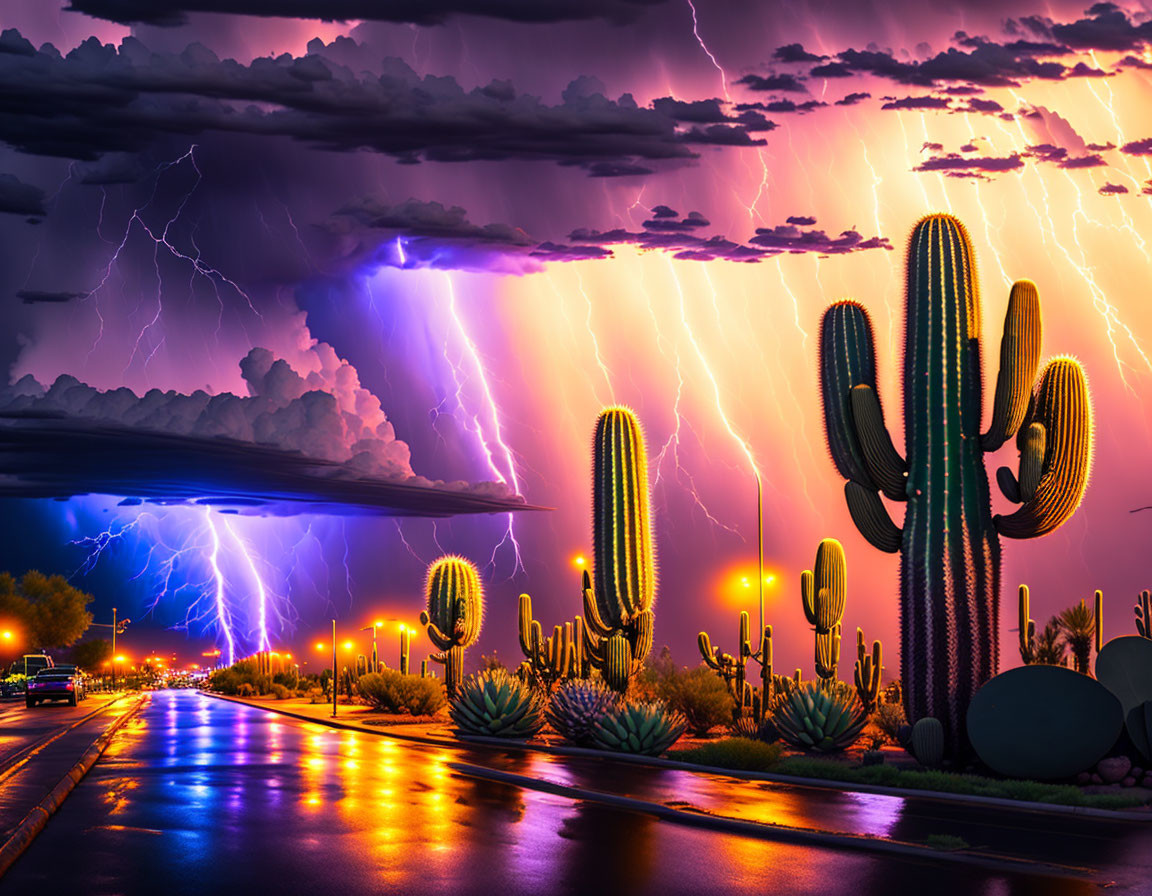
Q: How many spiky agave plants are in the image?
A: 4